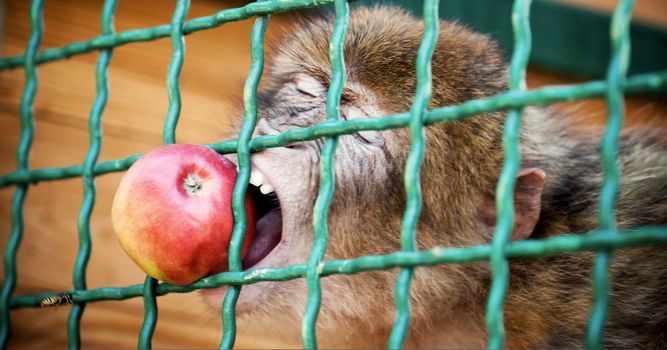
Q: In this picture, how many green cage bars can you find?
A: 11